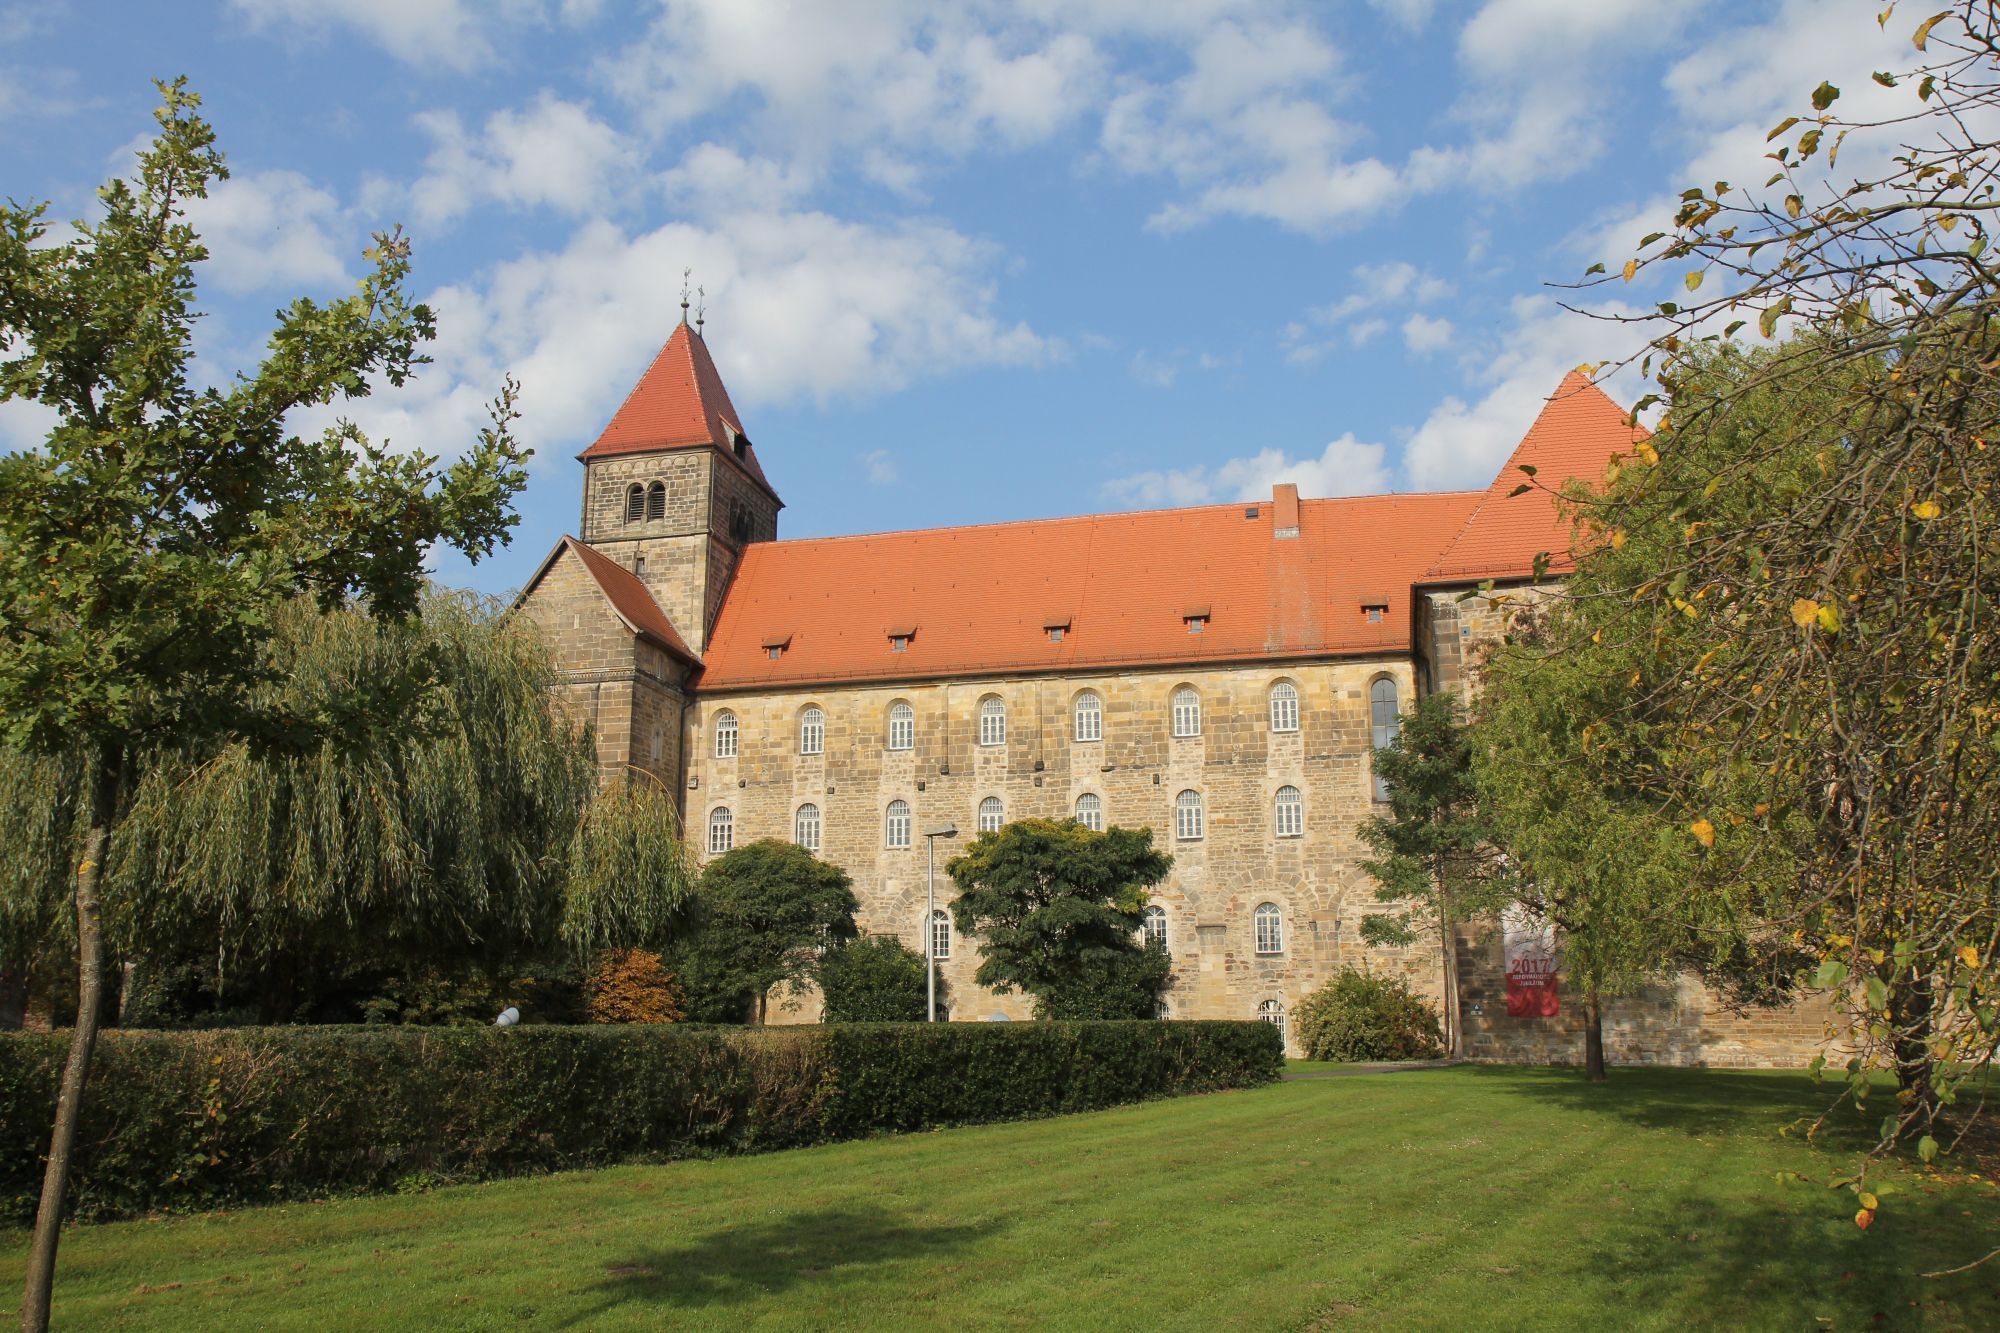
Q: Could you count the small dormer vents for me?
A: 5